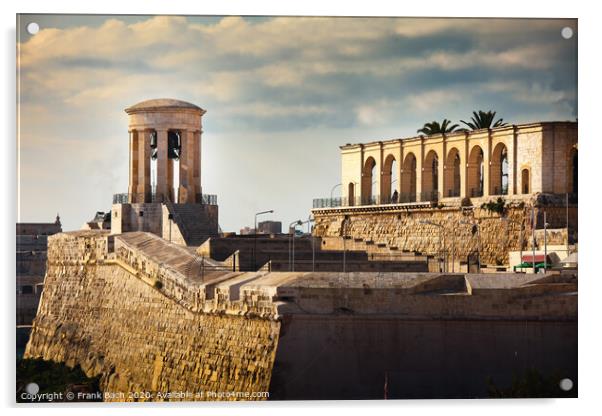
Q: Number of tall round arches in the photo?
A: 7